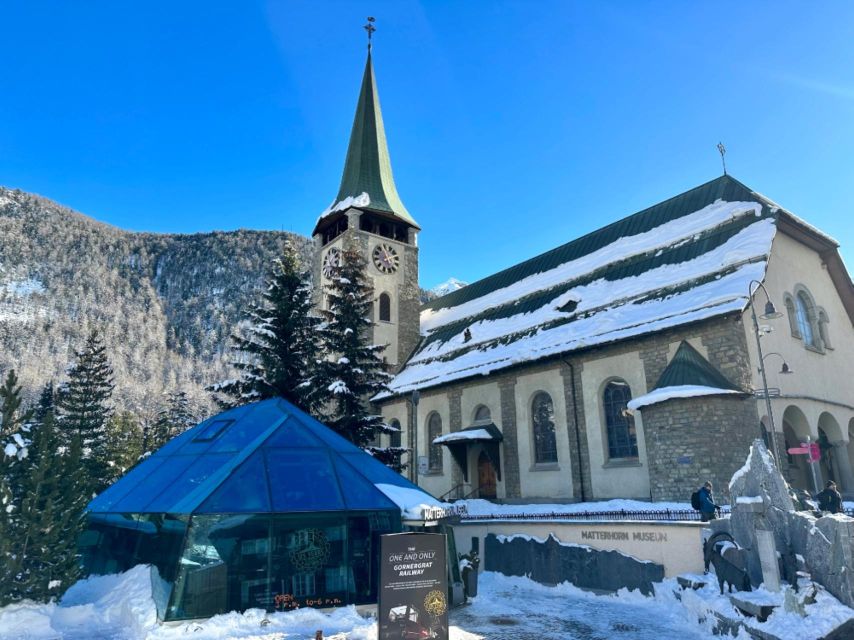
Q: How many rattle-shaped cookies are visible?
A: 0